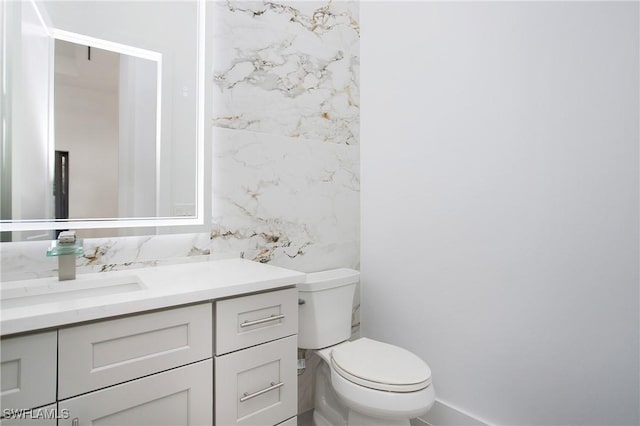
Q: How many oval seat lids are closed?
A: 1